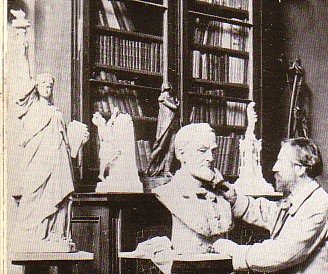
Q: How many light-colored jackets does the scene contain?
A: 1